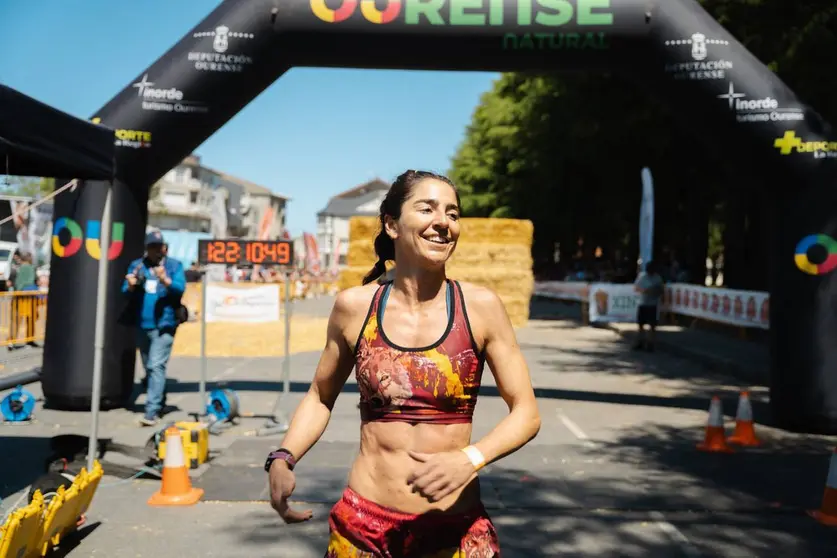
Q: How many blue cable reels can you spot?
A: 2